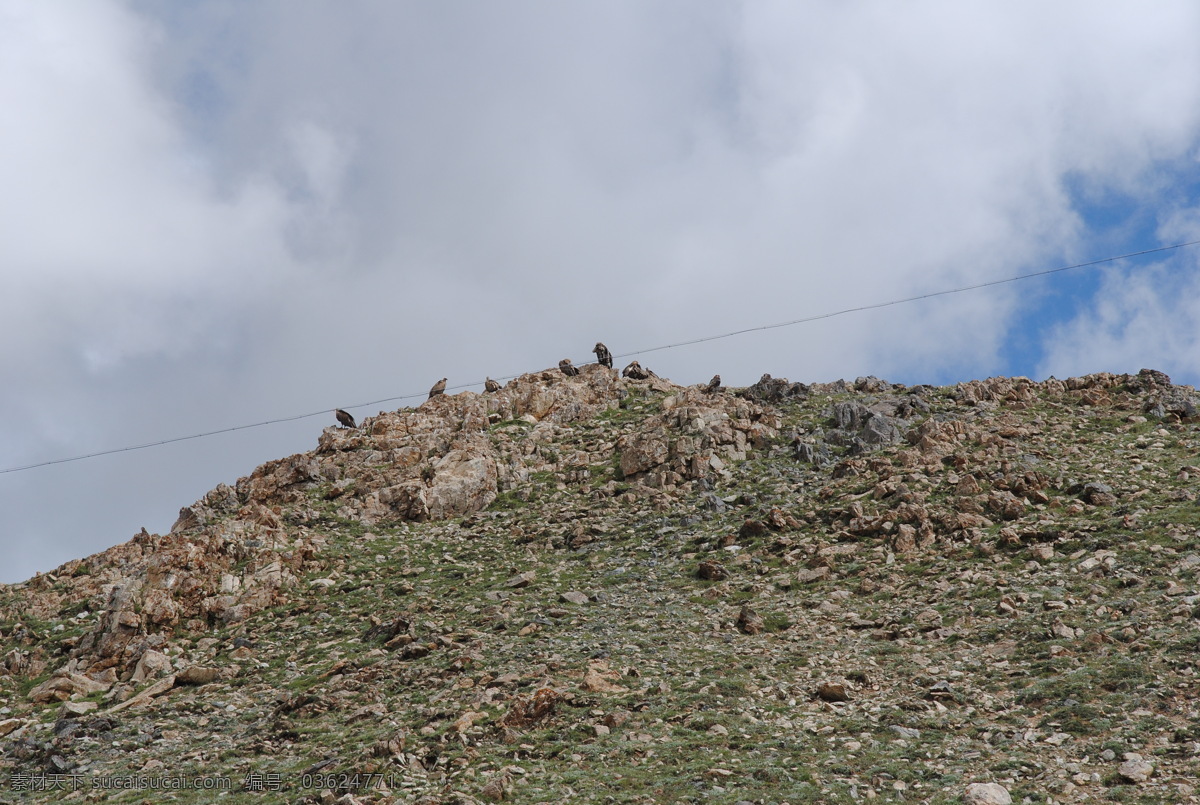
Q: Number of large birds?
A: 7